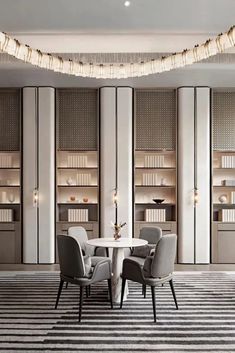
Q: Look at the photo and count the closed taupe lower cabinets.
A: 4